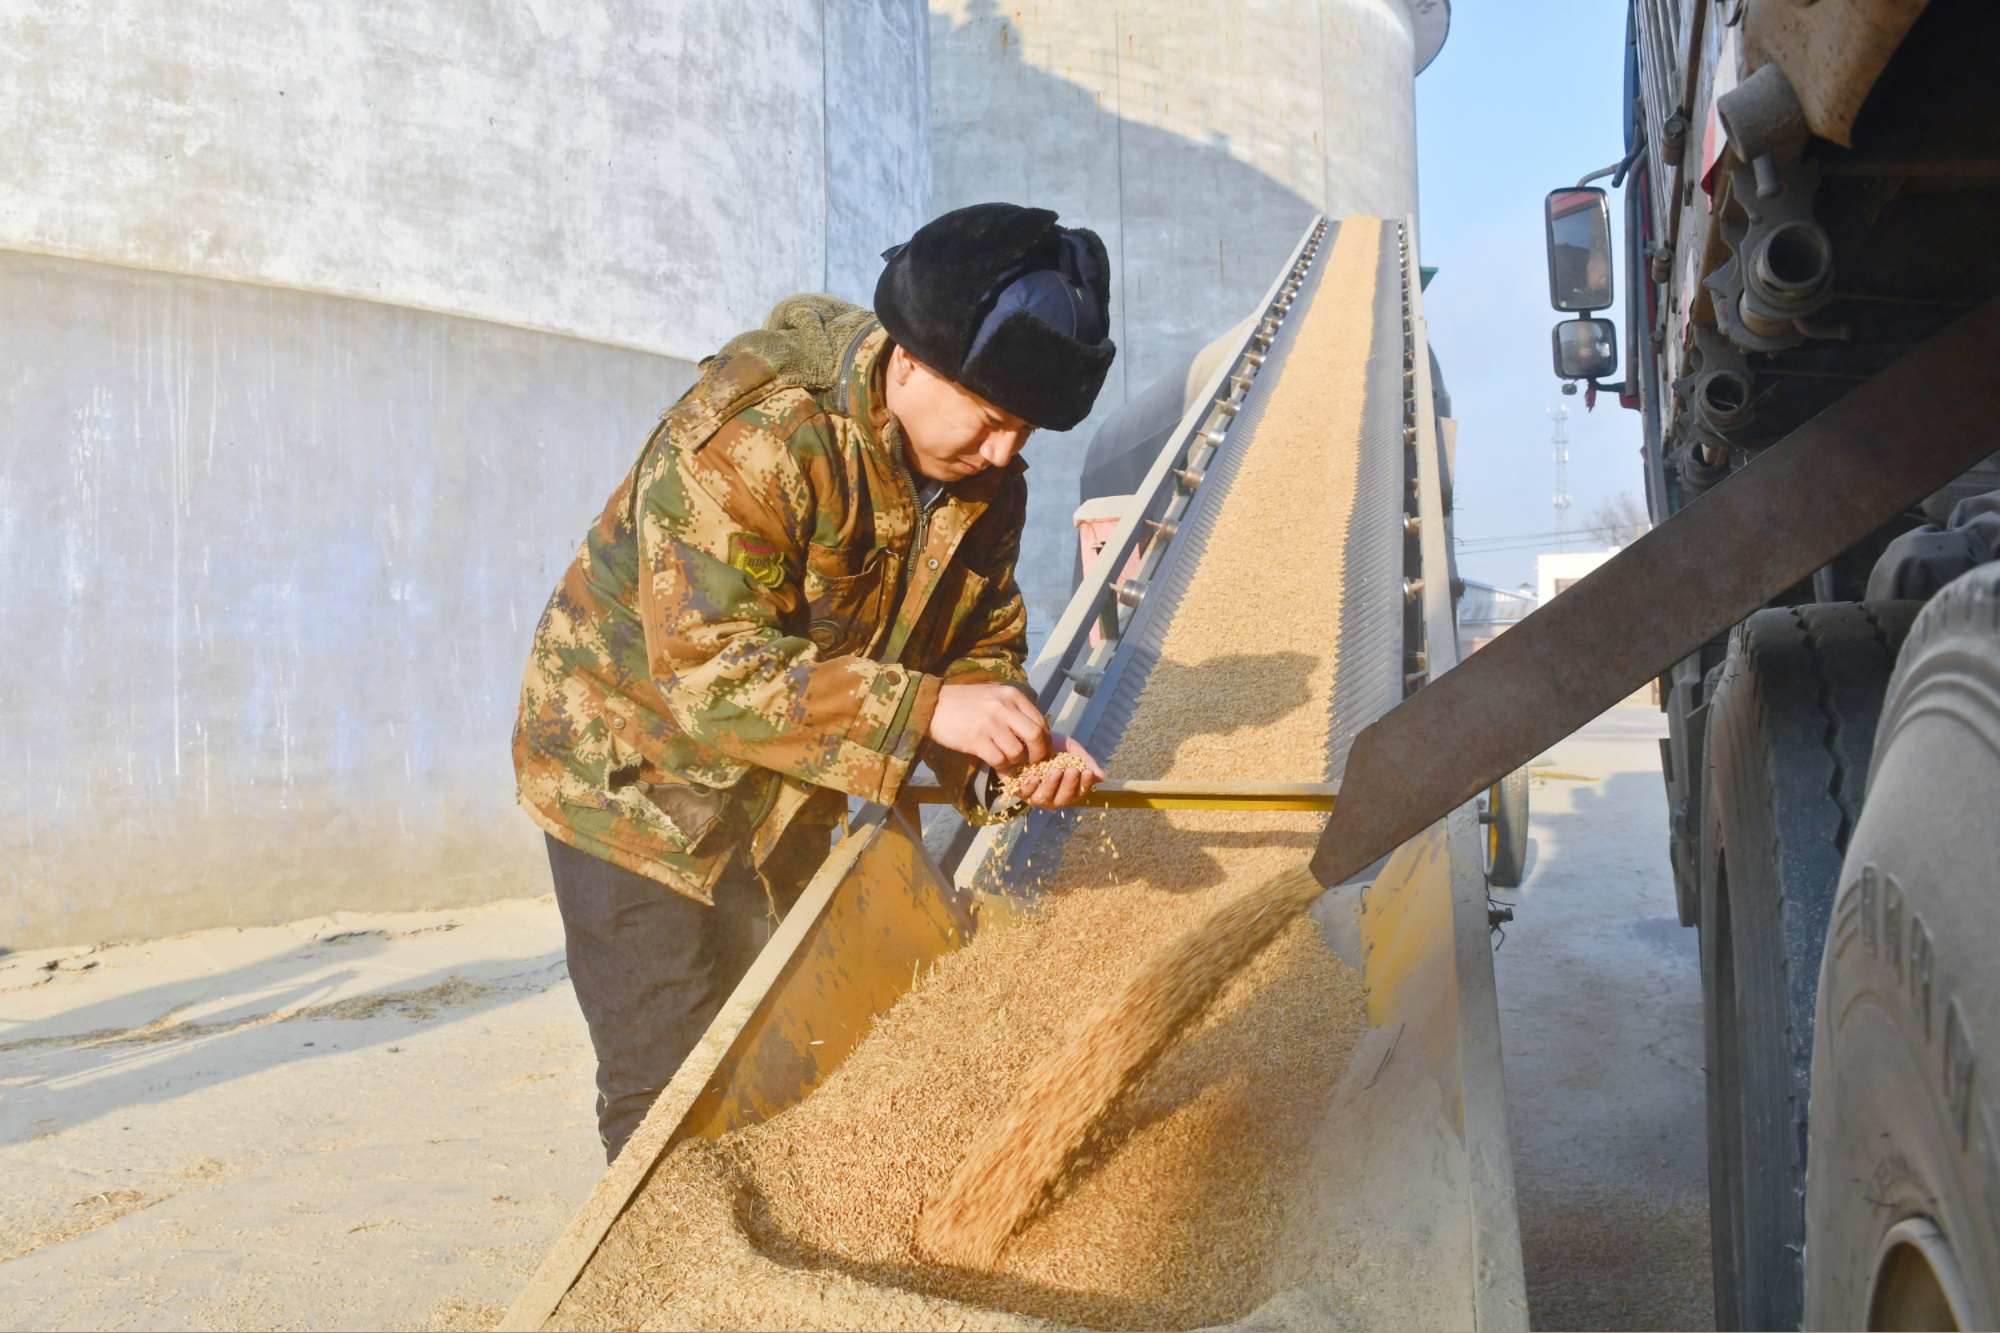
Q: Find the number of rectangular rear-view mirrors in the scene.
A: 2